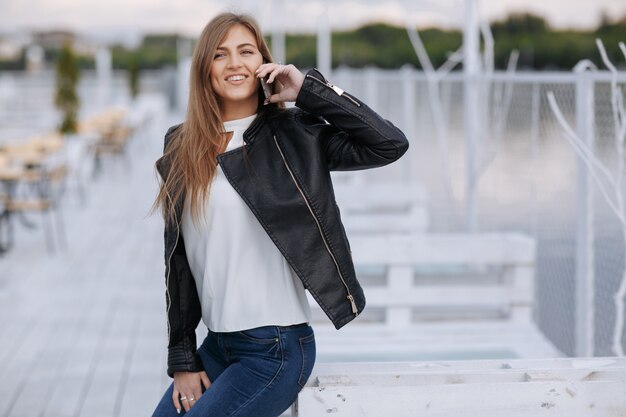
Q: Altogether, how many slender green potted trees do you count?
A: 2